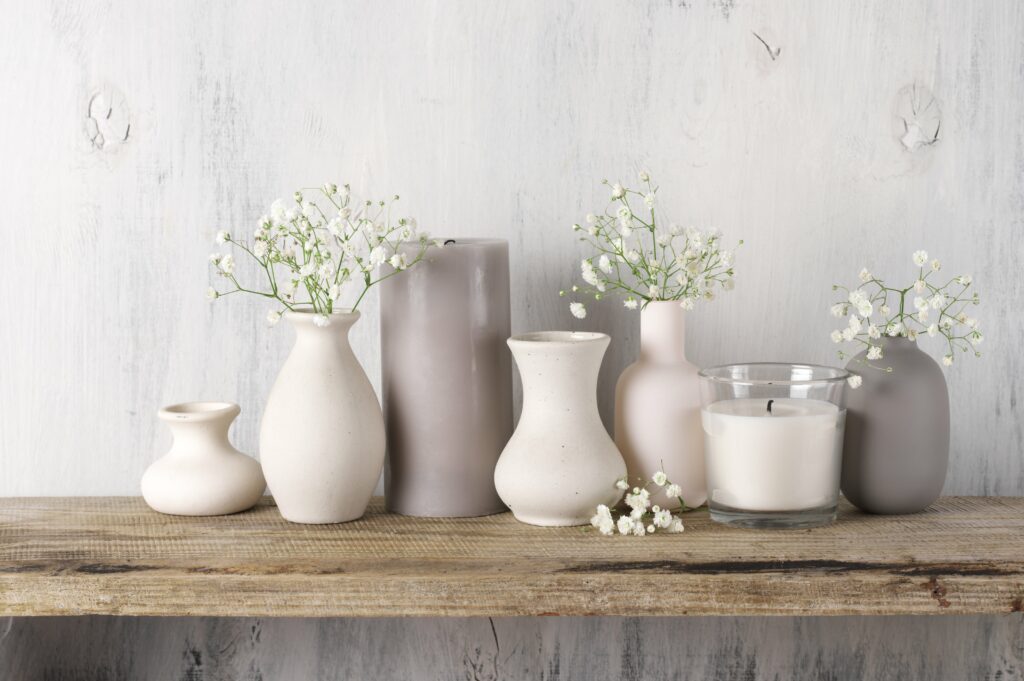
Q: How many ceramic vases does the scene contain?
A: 5